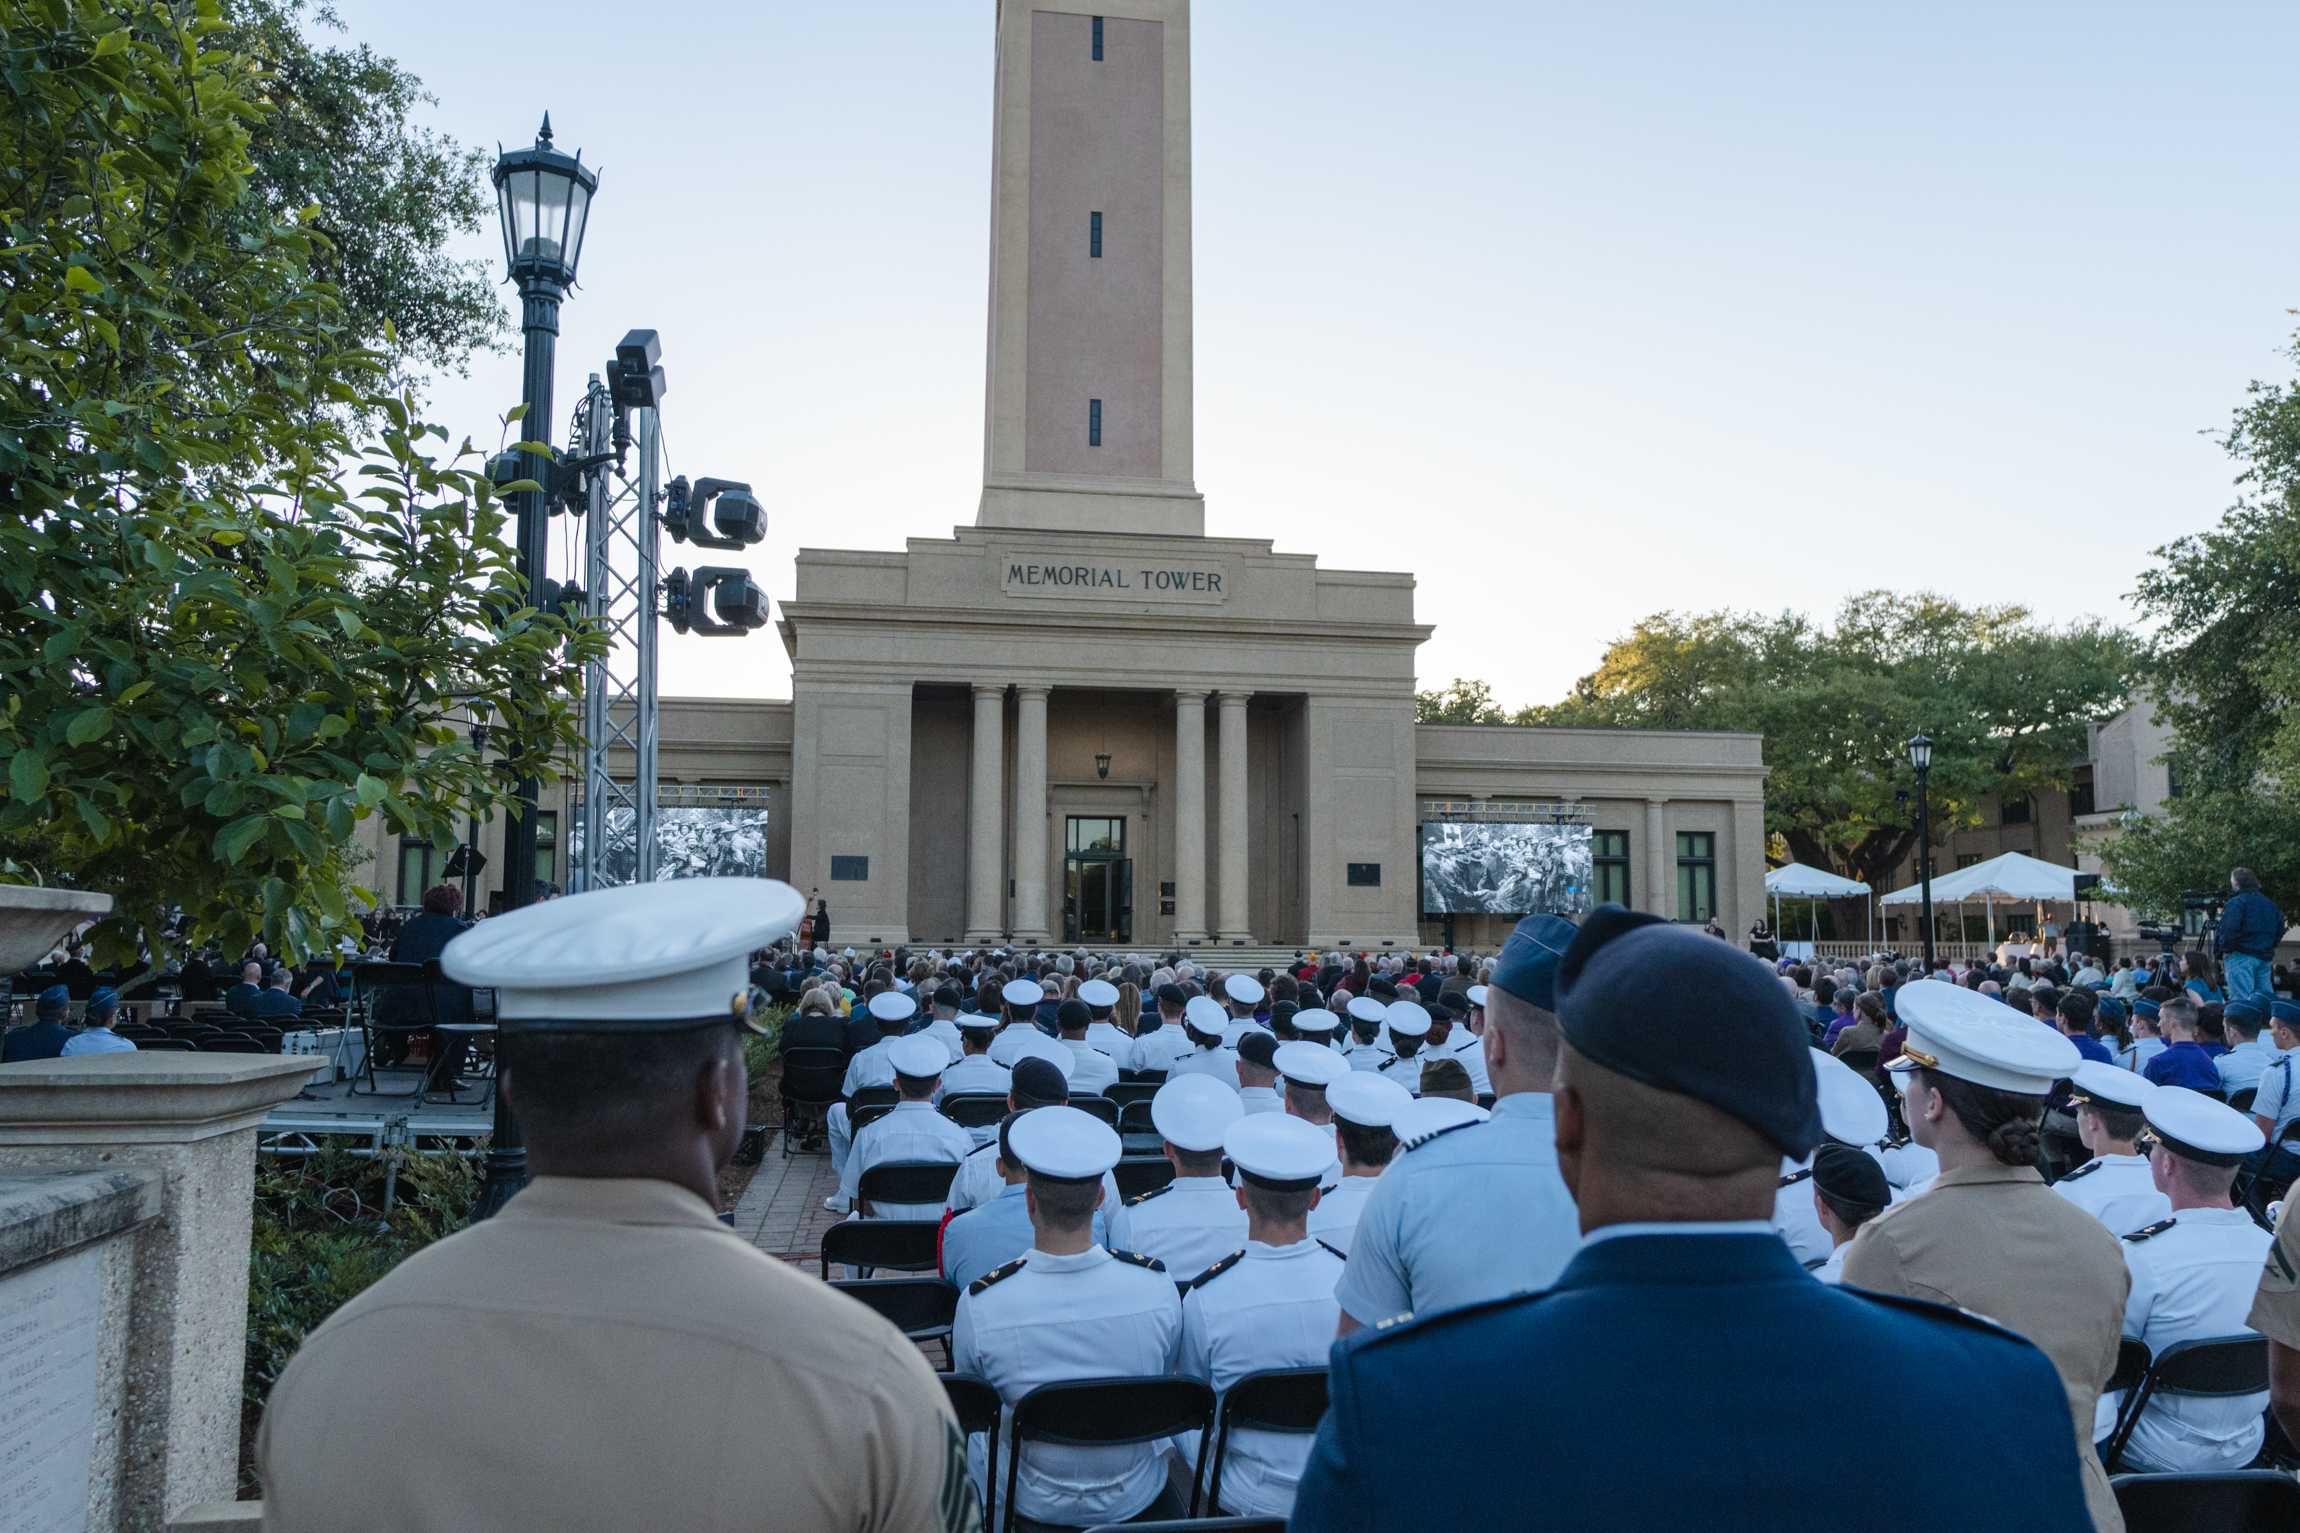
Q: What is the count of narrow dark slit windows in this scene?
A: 3